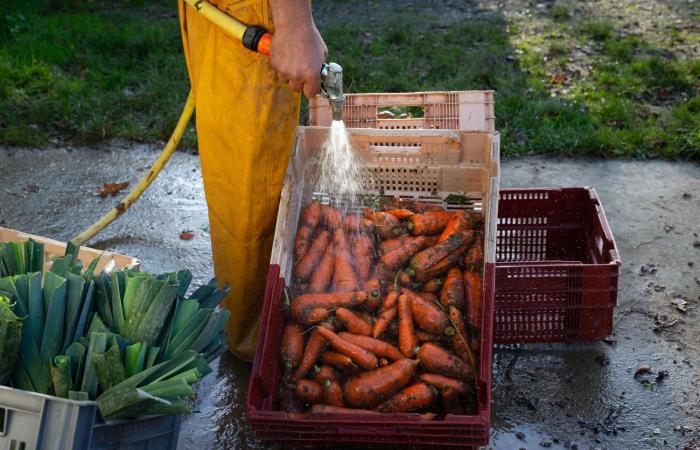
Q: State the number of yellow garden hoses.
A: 1